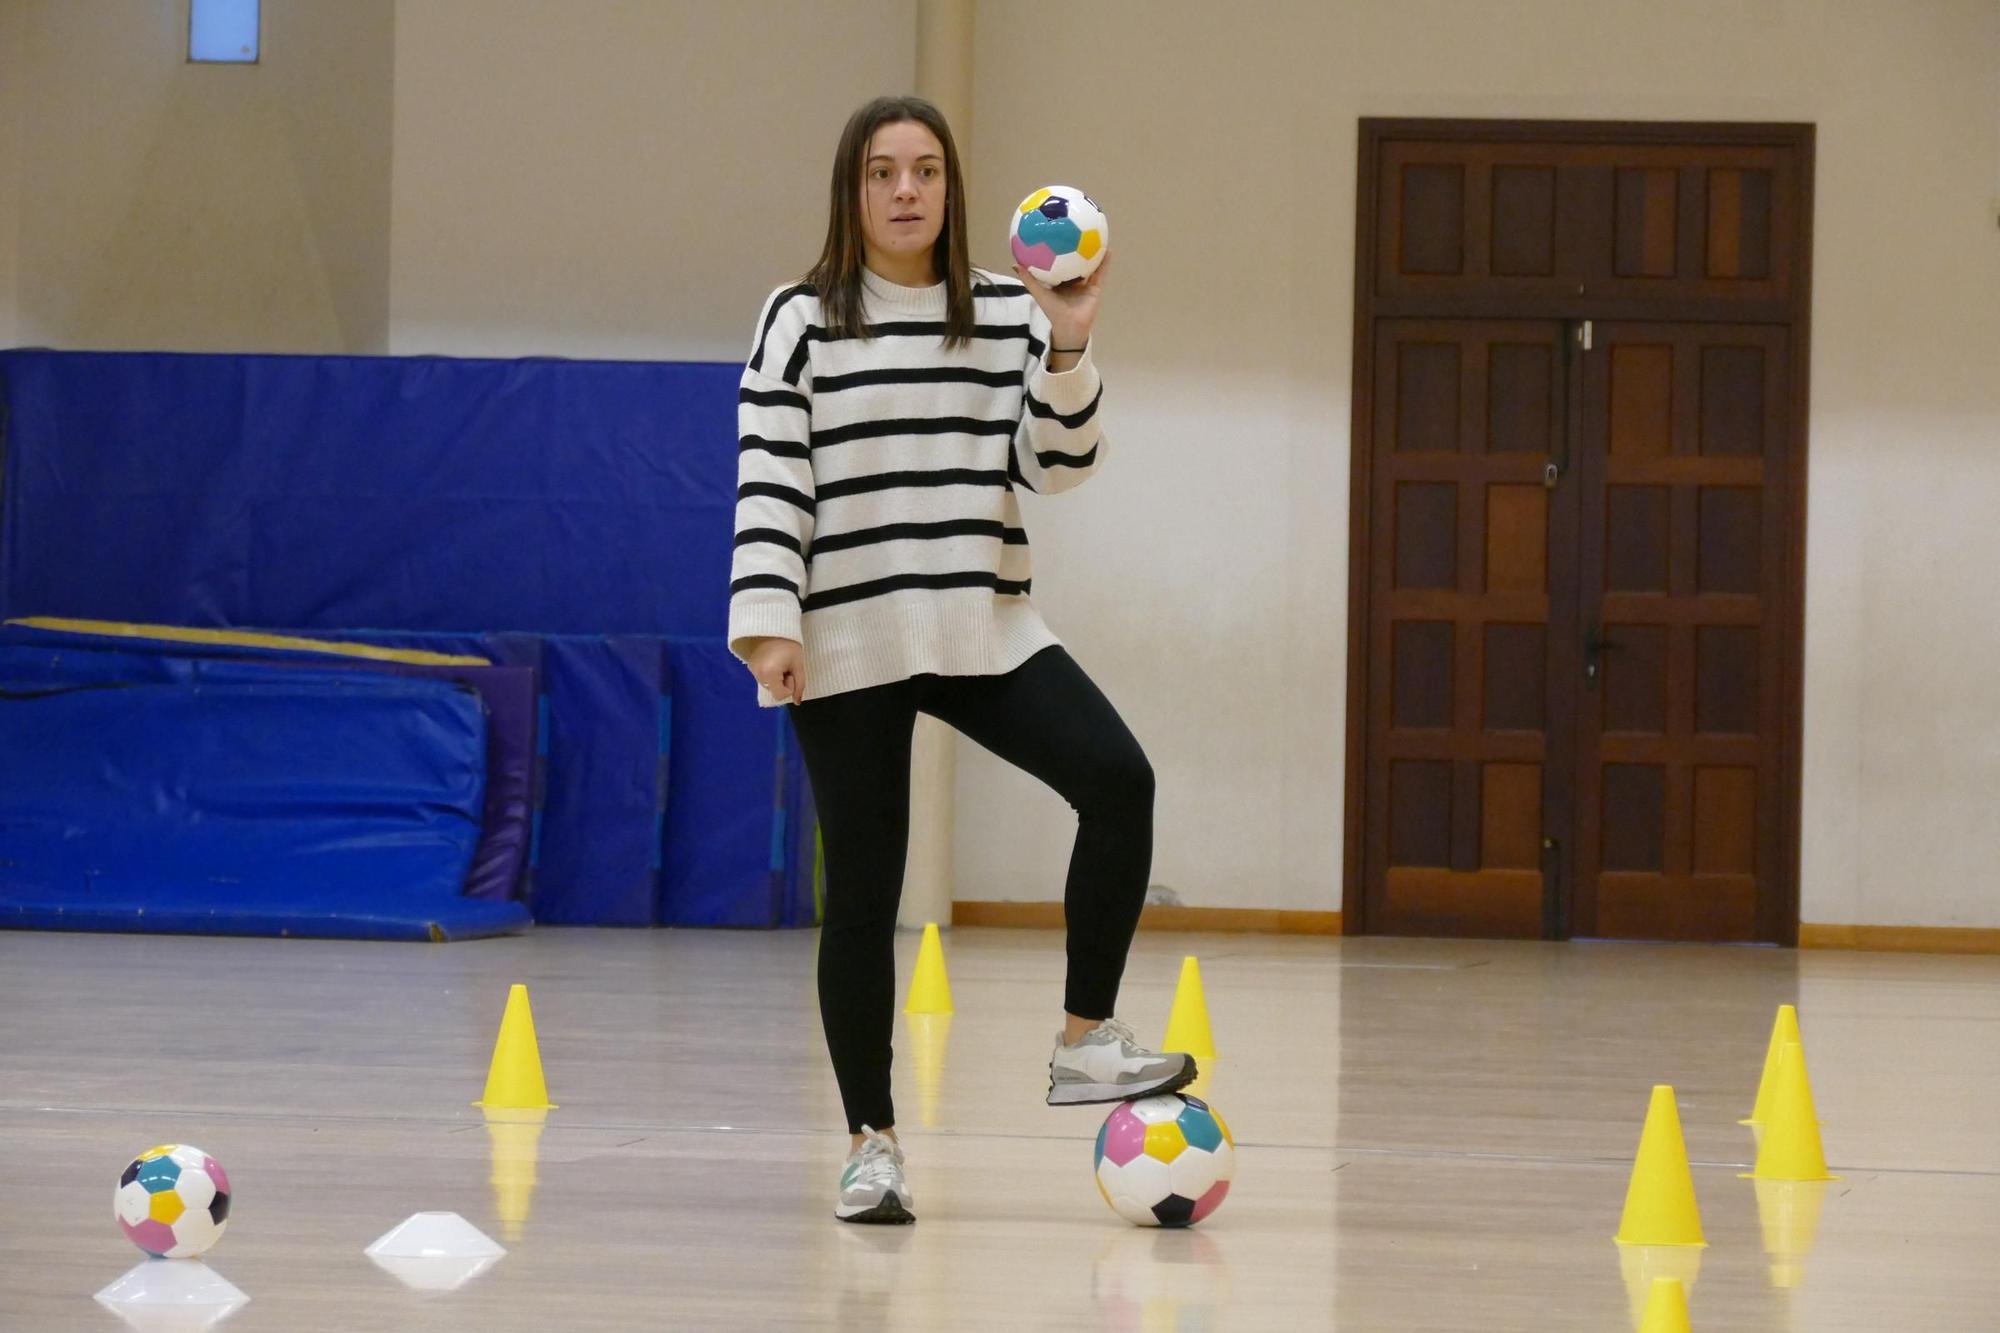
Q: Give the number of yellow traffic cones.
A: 7